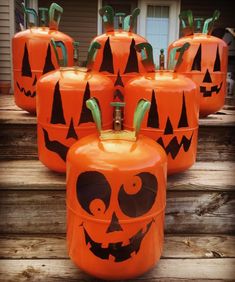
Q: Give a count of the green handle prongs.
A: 12